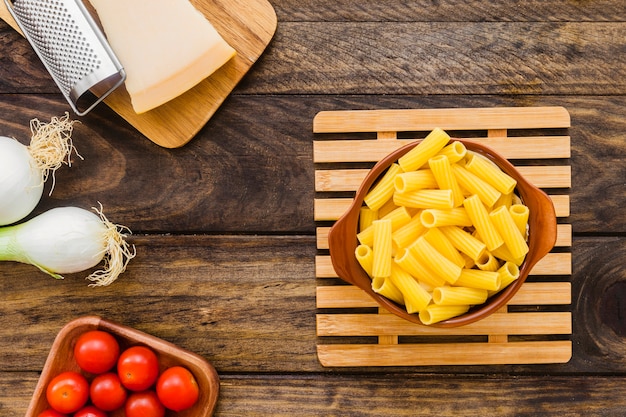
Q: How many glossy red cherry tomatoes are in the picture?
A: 8